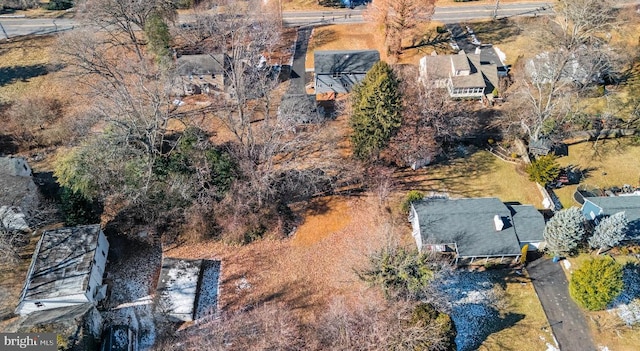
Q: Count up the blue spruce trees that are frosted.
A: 2